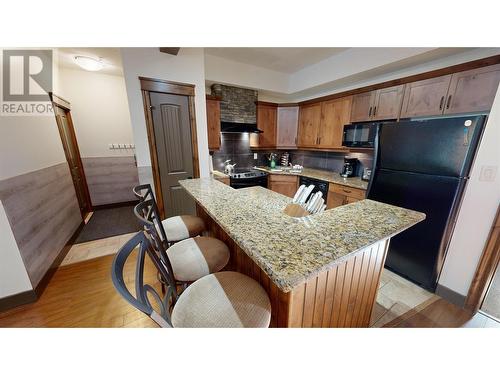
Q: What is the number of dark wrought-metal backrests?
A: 3